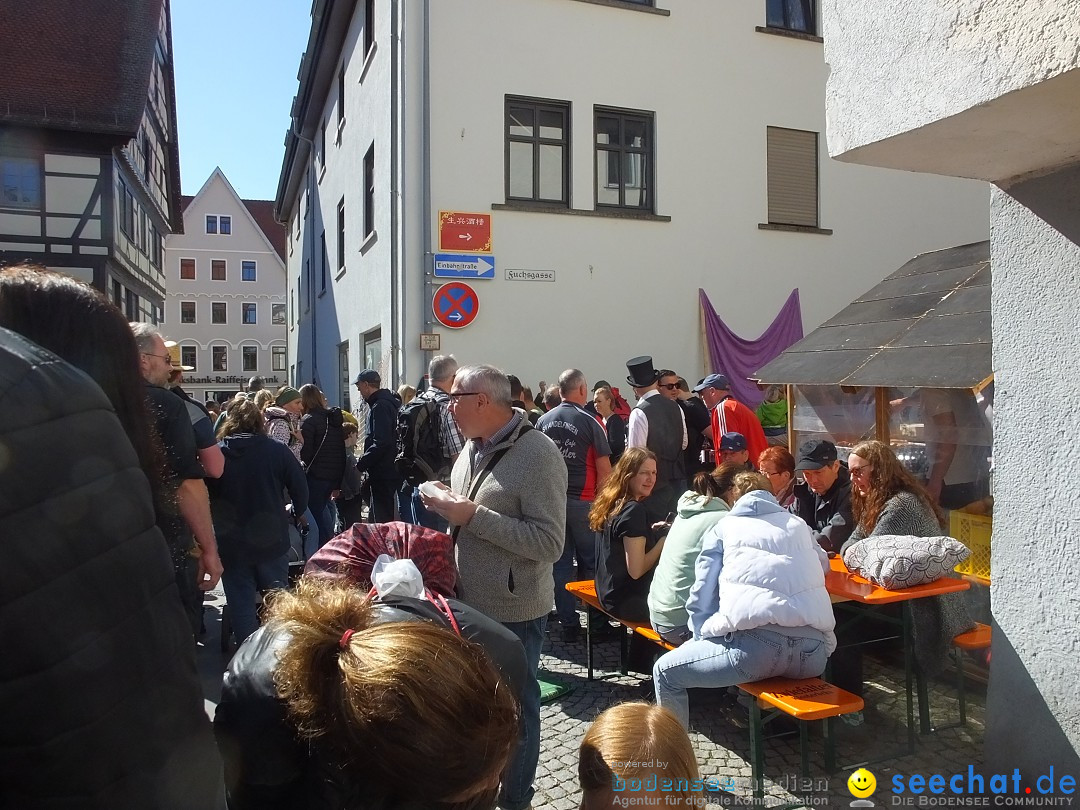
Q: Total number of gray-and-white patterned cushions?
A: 1